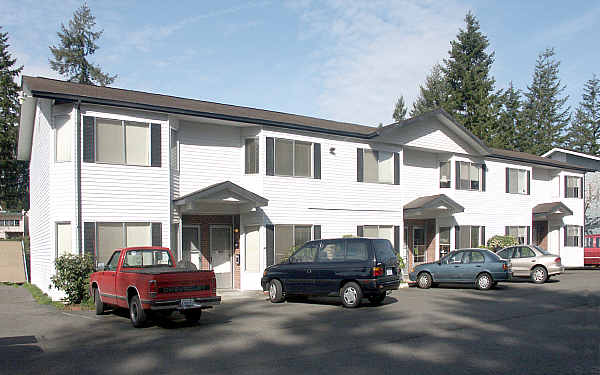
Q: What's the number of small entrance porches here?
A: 3